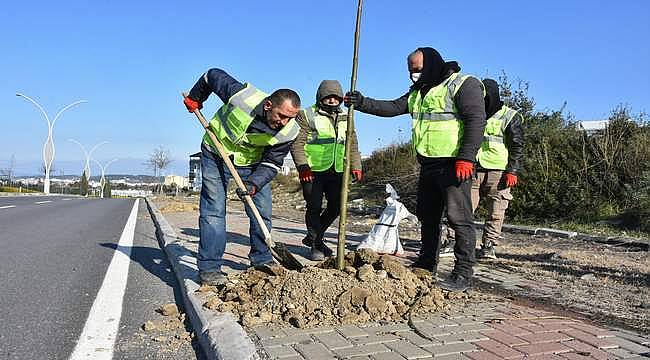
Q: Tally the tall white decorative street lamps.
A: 3